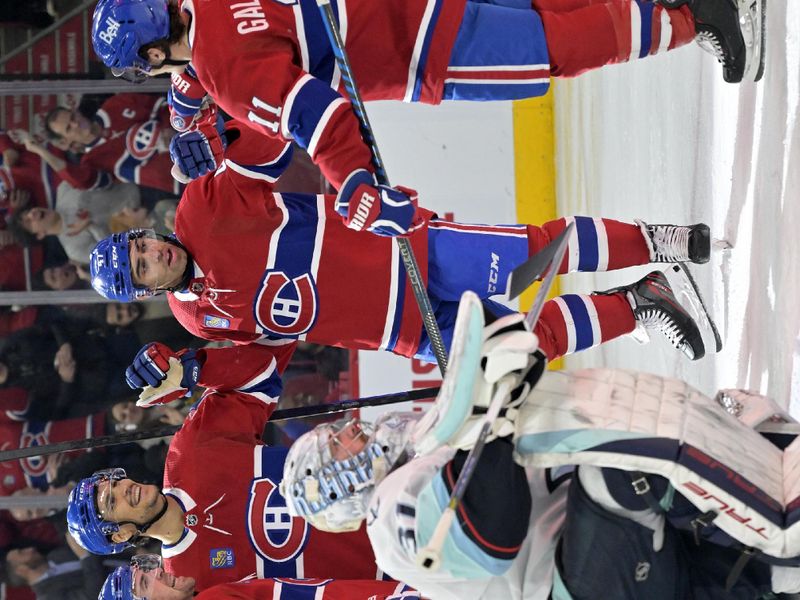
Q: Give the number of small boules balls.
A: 0